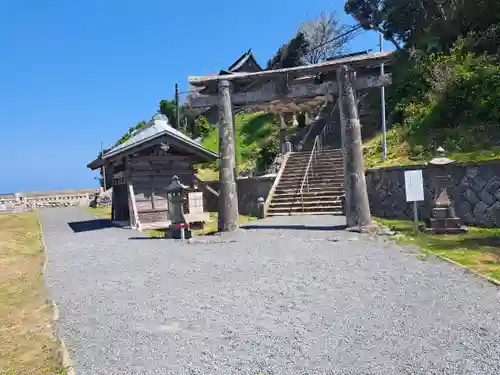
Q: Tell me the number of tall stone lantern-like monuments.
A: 2